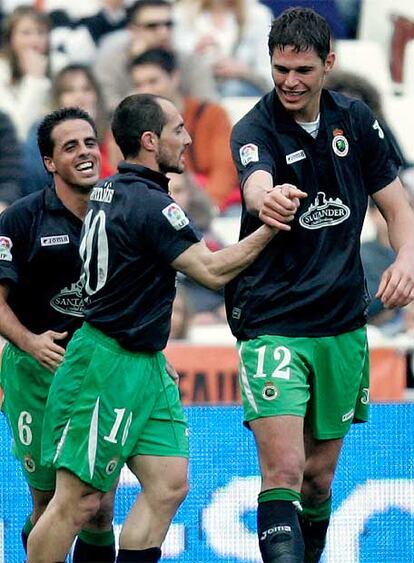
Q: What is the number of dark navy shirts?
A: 3